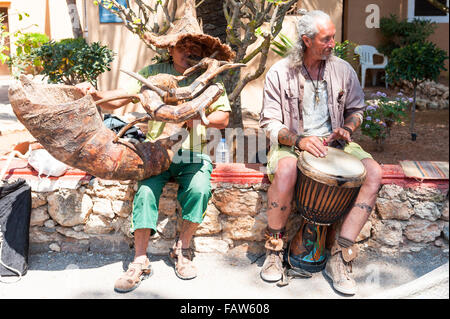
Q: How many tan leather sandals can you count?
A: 2